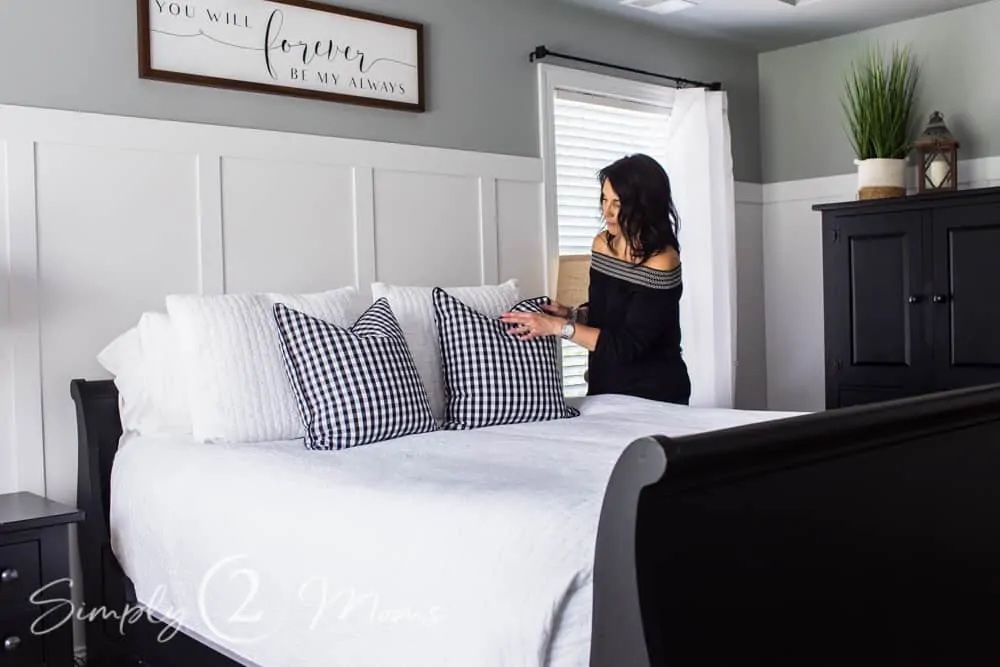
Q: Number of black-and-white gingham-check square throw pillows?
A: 2